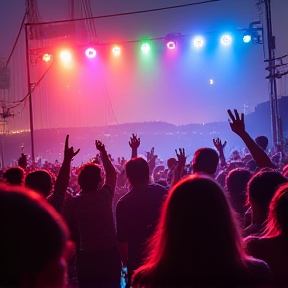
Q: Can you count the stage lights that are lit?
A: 9